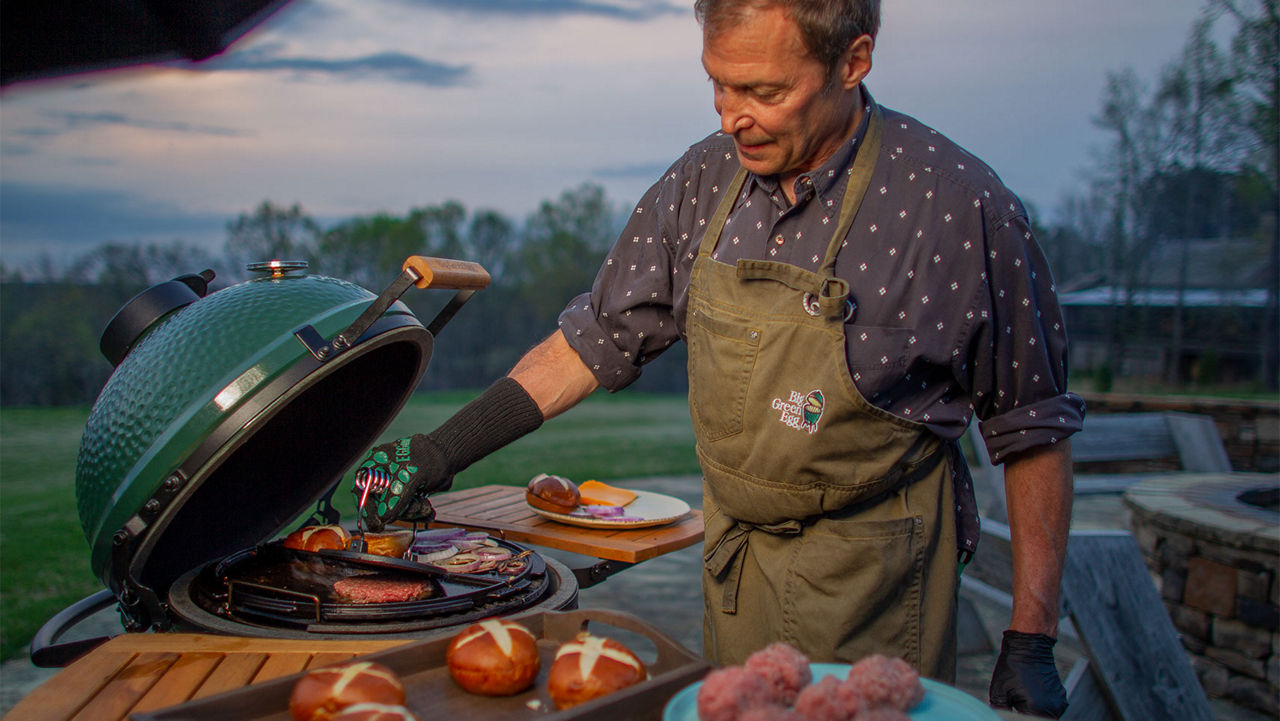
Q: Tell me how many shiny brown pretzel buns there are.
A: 6